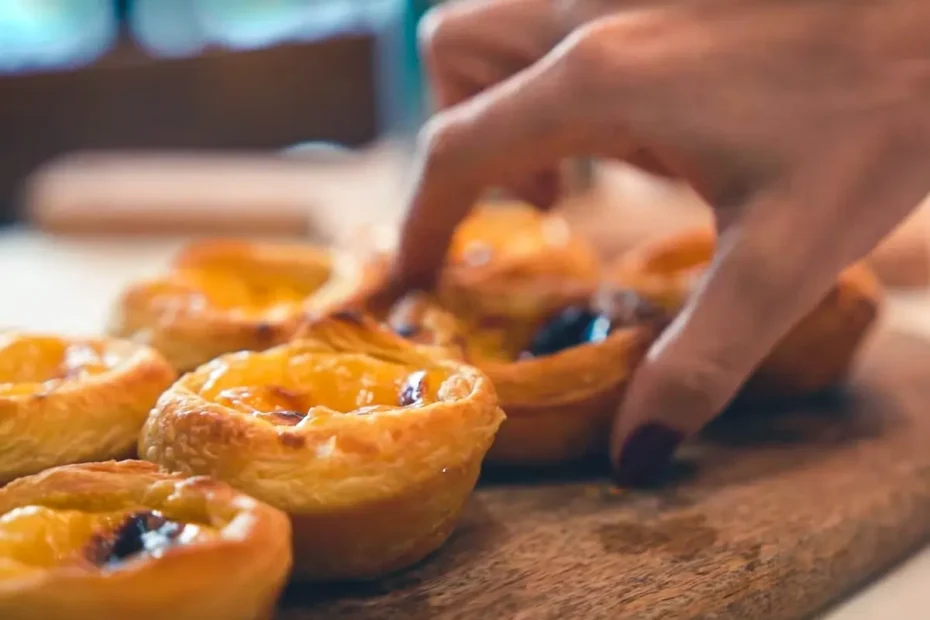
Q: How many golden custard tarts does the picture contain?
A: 7